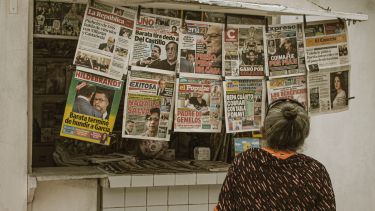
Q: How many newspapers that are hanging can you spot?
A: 11